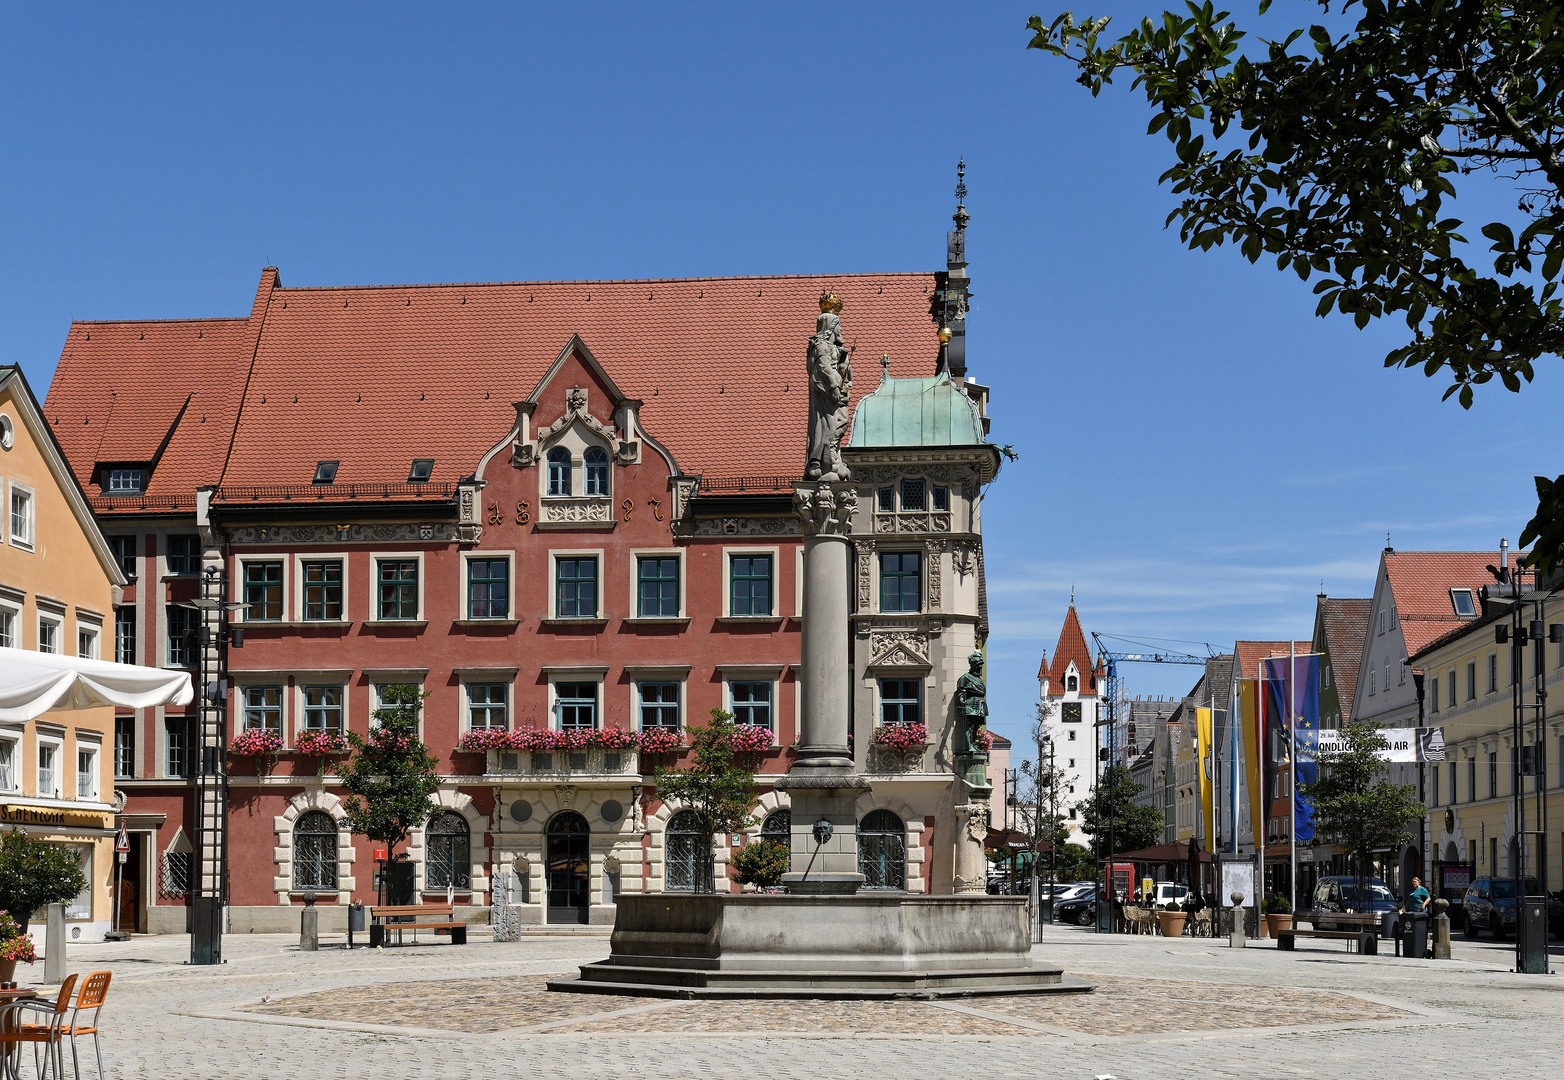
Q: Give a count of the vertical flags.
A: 4